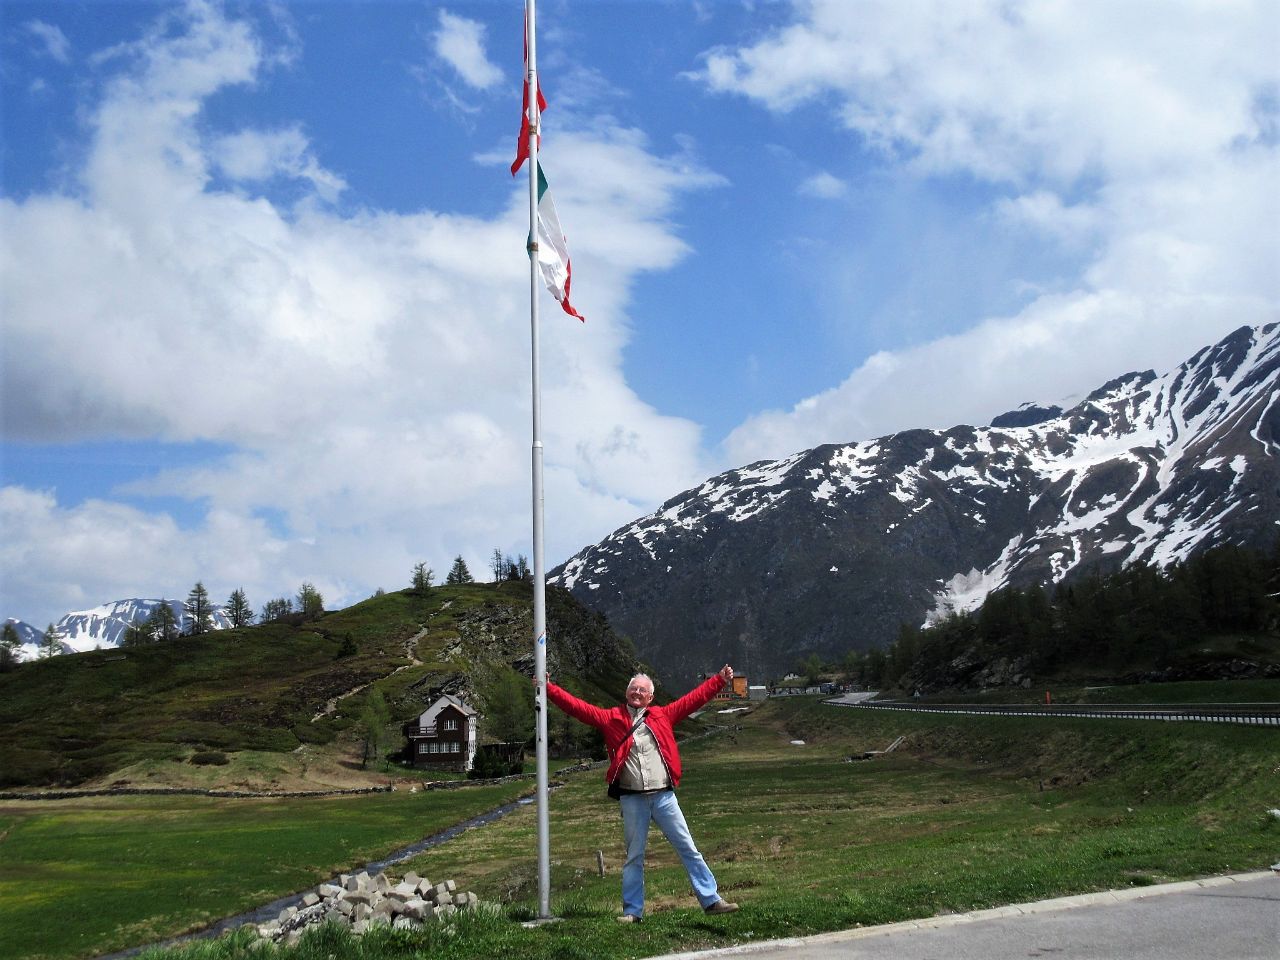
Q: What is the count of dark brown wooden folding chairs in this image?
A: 0